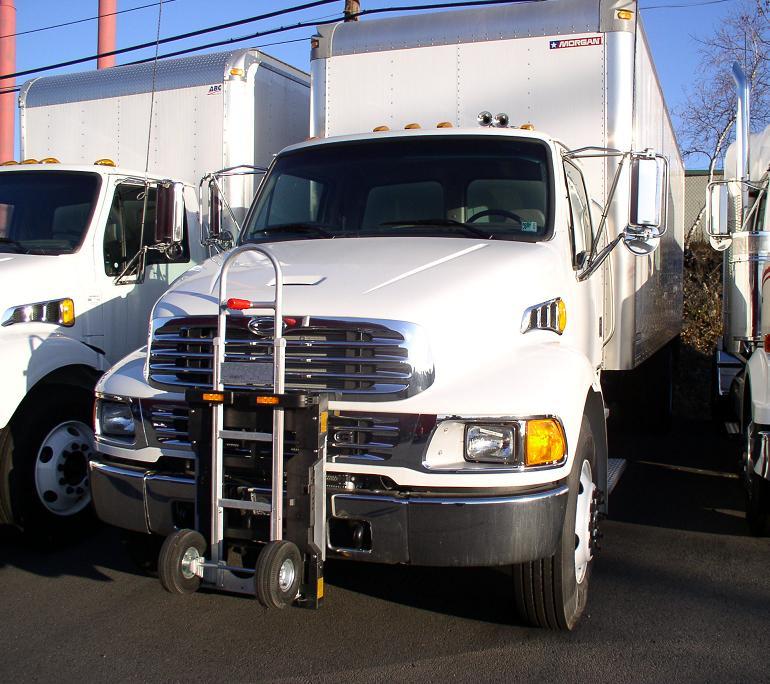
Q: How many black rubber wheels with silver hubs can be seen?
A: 2